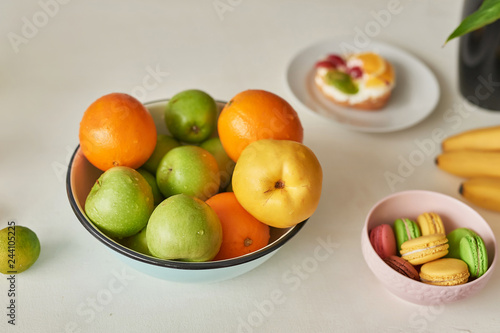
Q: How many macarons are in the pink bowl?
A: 8